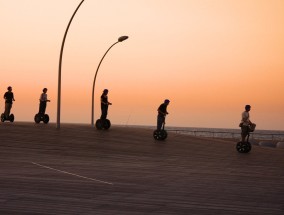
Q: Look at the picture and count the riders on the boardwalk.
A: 5